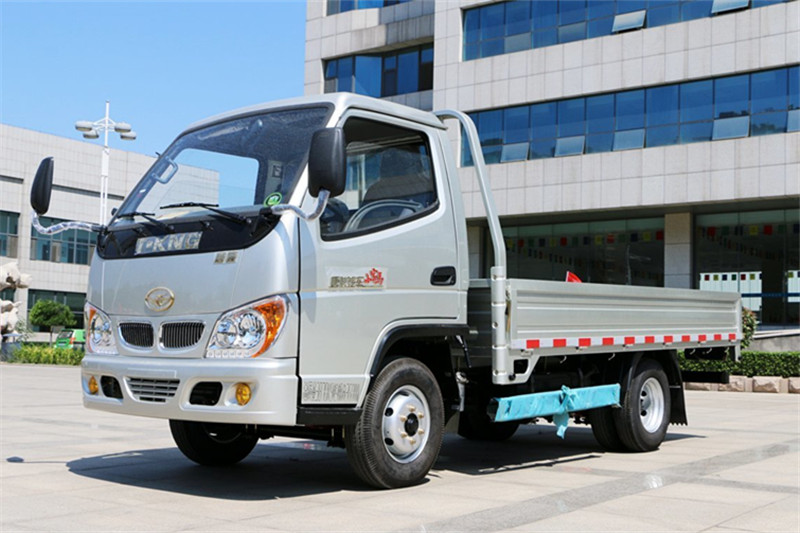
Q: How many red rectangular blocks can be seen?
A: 11